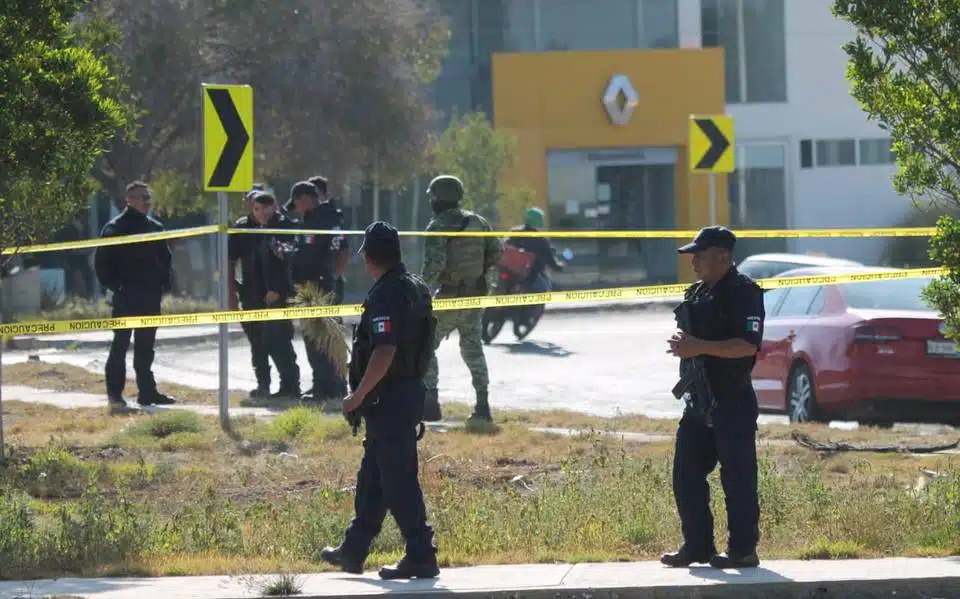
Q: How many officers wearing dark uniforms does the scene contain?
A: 7